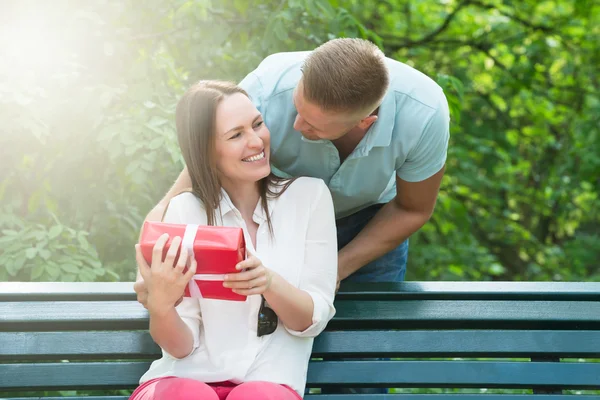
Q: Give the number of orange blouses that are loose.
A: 0